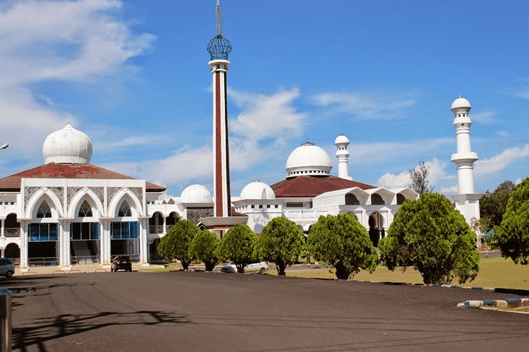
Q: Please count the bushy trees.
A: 7